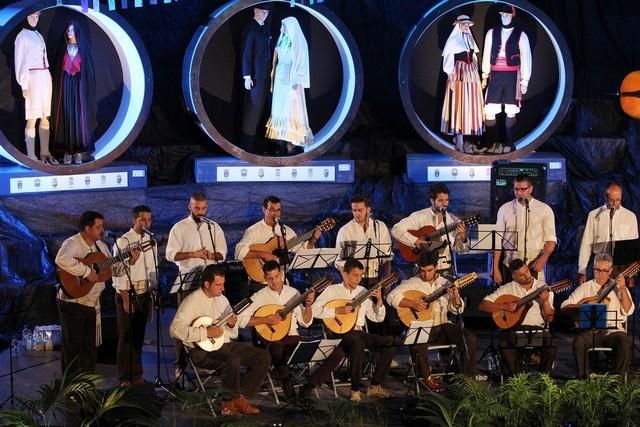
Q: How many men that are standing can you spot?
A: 8